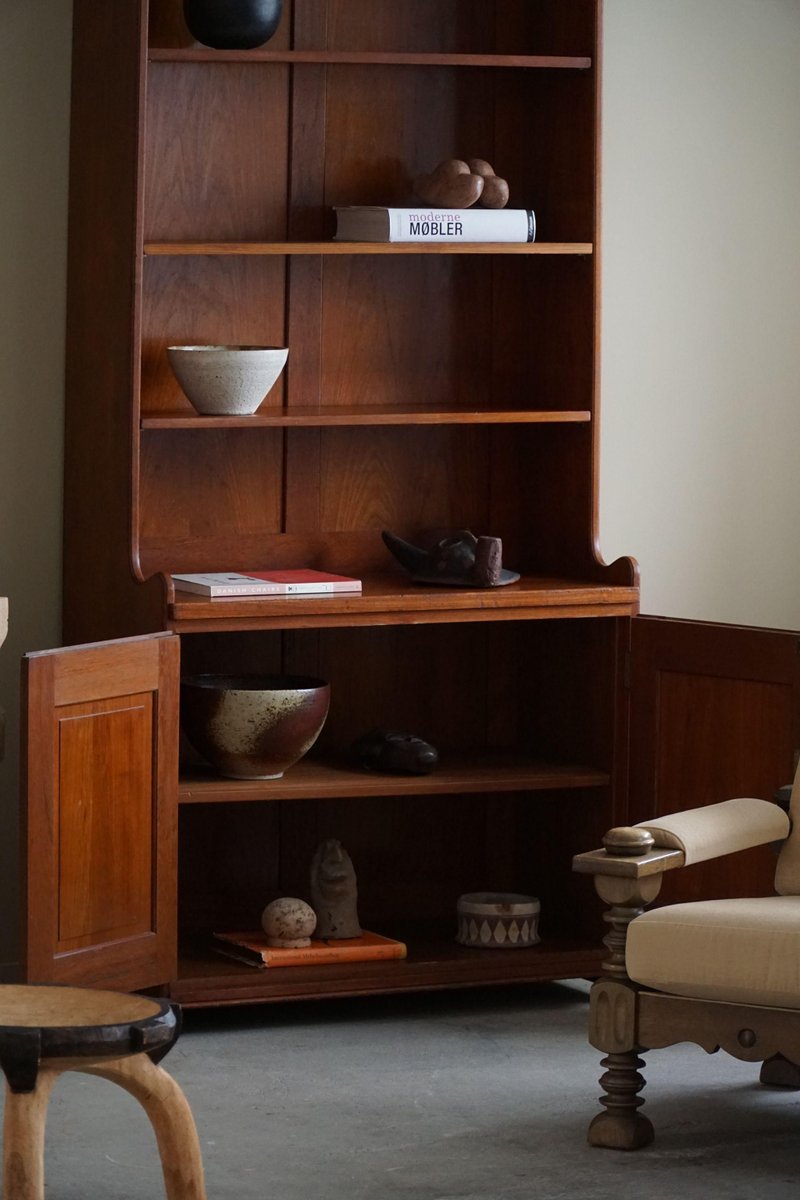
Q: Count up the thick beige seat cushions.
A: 1